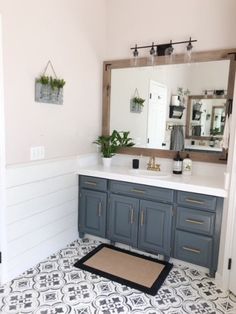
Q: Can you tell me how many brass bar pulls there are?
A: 8